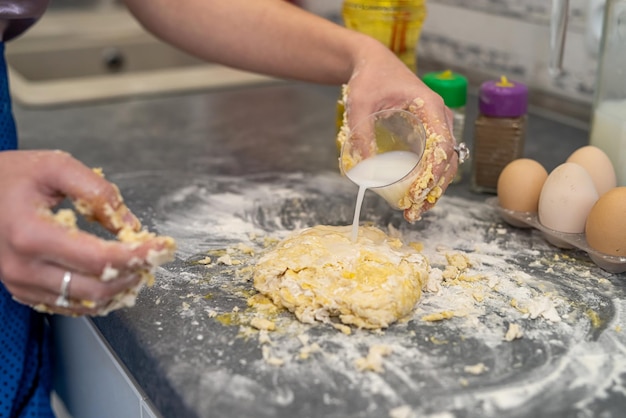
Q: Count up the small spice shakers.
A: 2